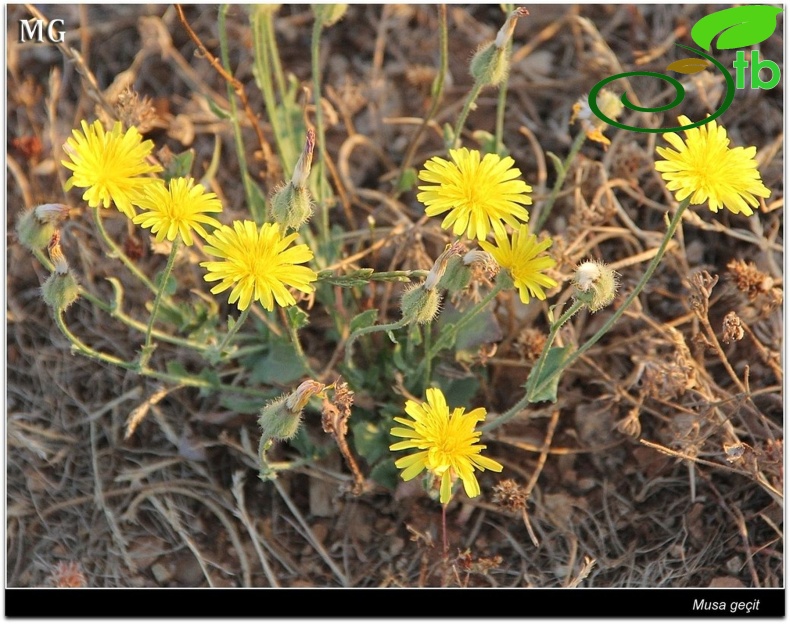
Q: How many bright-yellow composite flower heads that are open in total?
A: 7